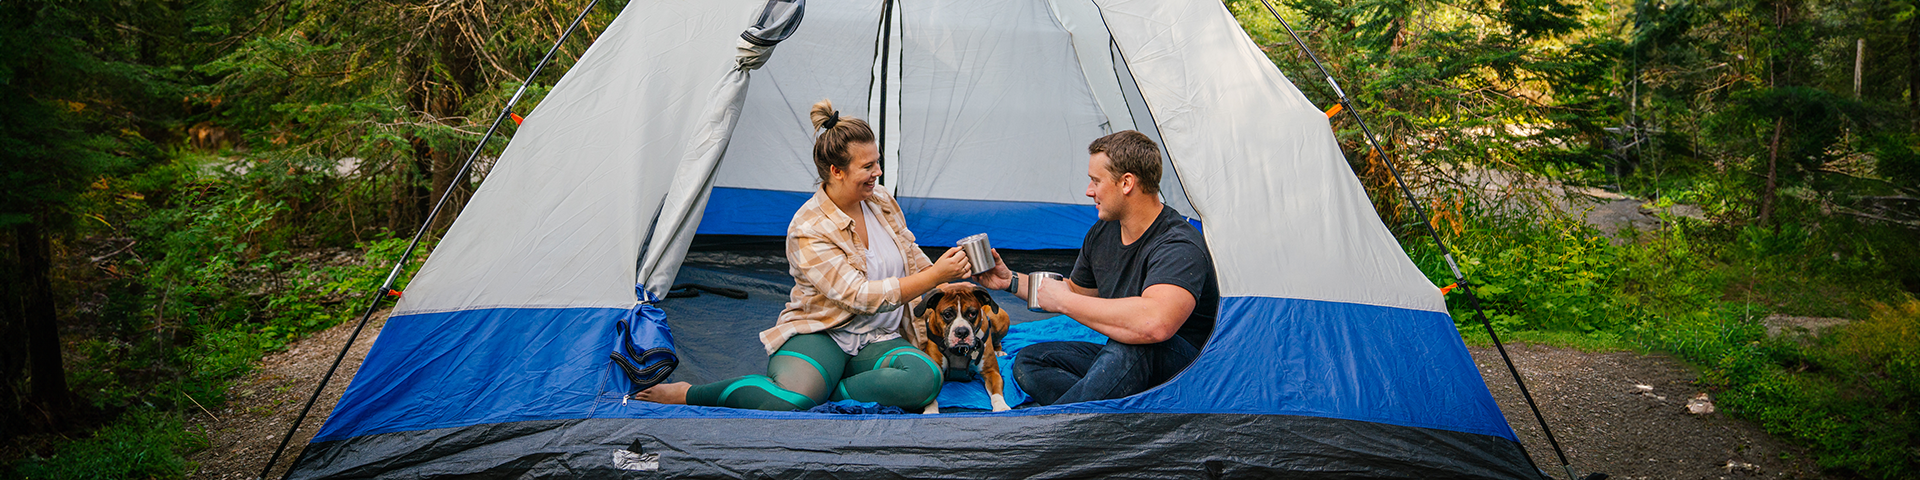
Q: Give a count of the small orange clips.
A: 4